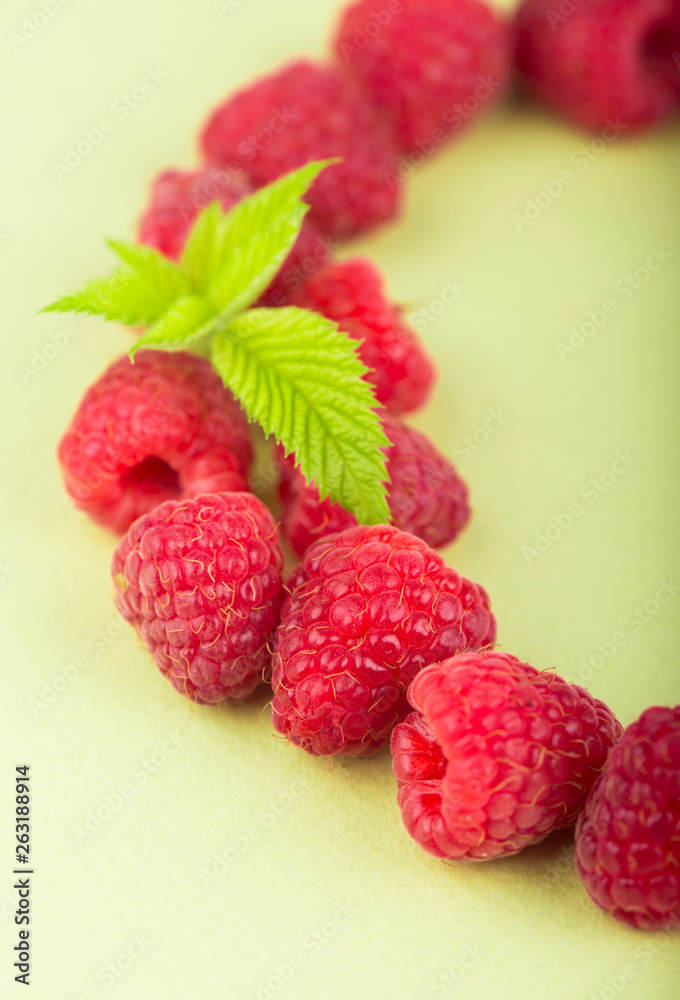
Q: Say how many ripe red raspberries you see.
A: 11